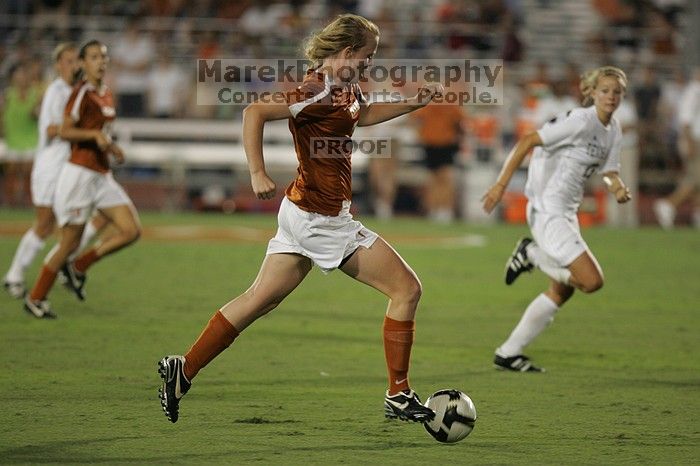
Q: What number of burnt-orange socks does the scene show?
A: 4